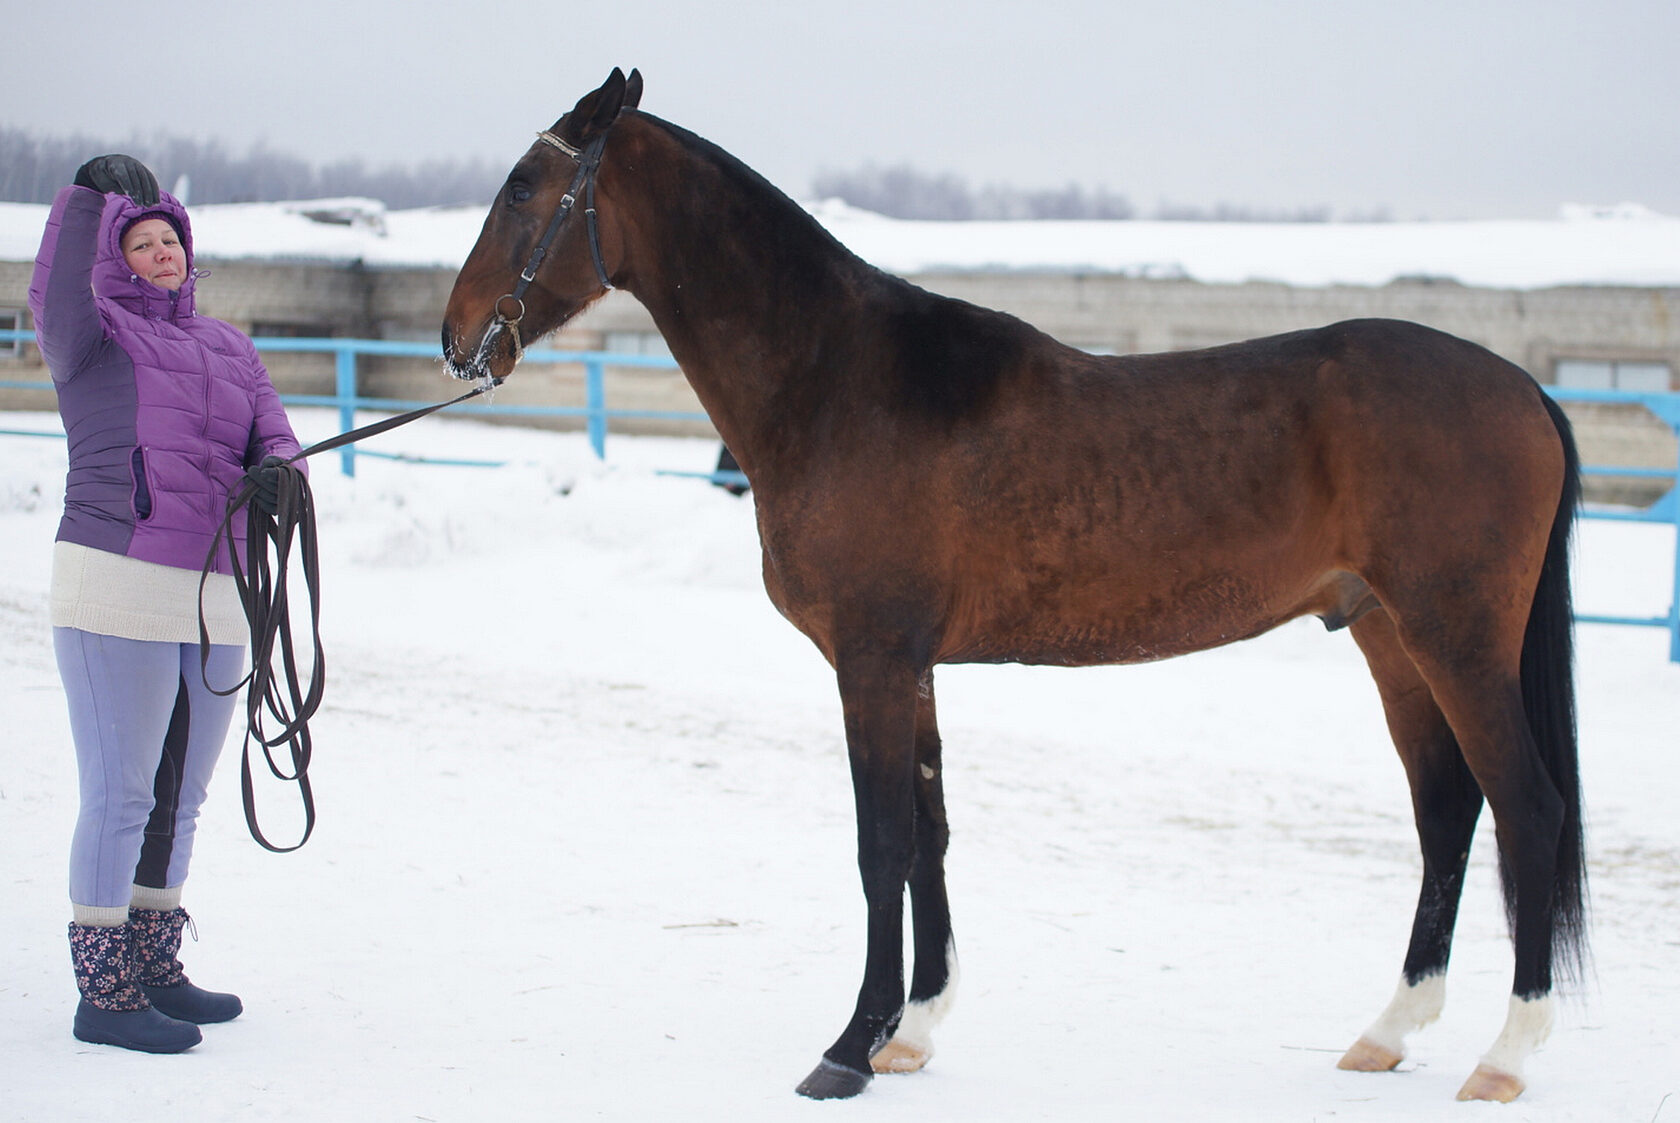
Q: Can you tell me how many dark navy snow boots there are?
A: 2